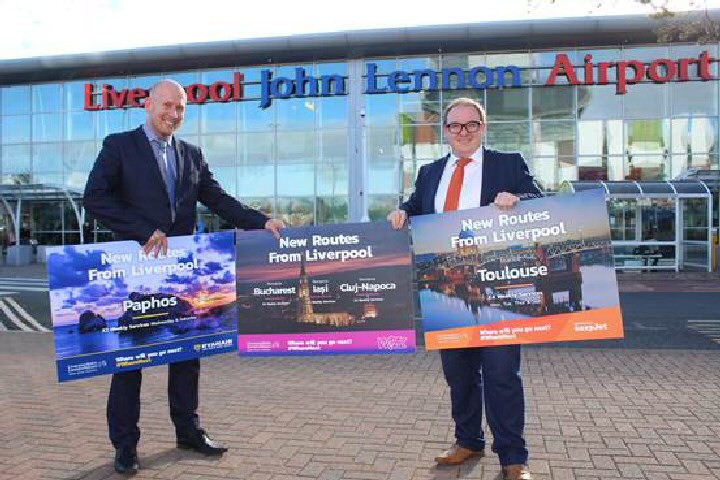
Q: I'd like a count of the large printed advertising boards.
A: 3